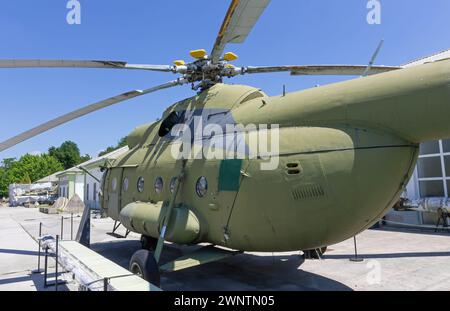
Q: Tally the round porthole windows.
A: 6